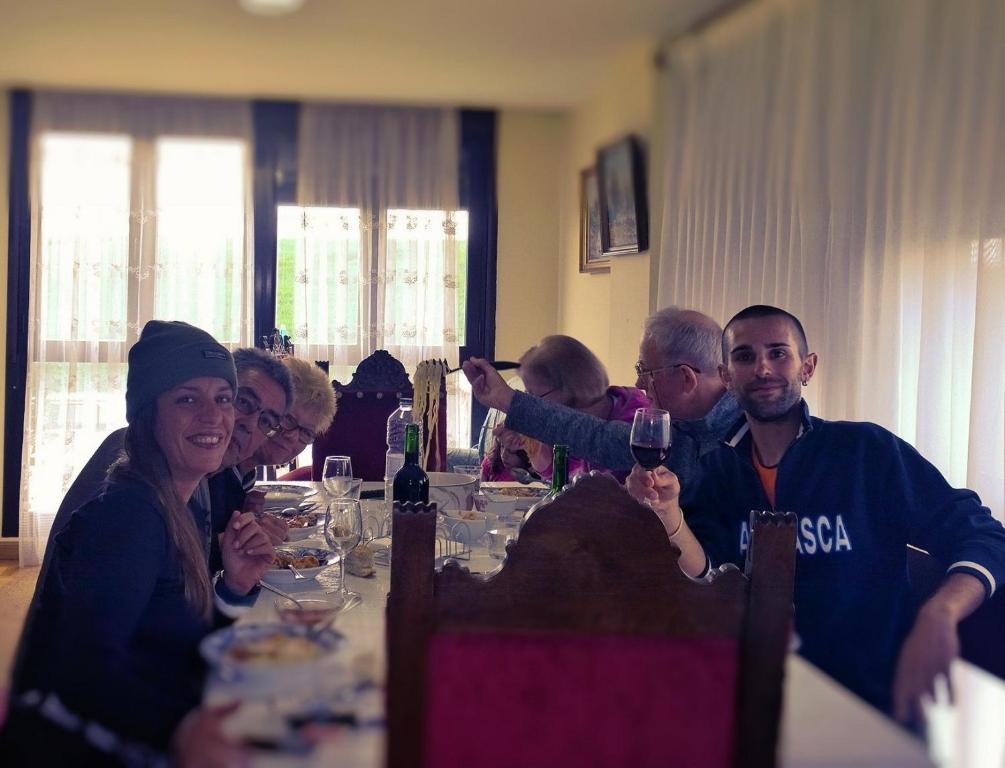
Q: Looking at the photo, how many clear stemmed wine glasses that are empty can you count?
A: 2